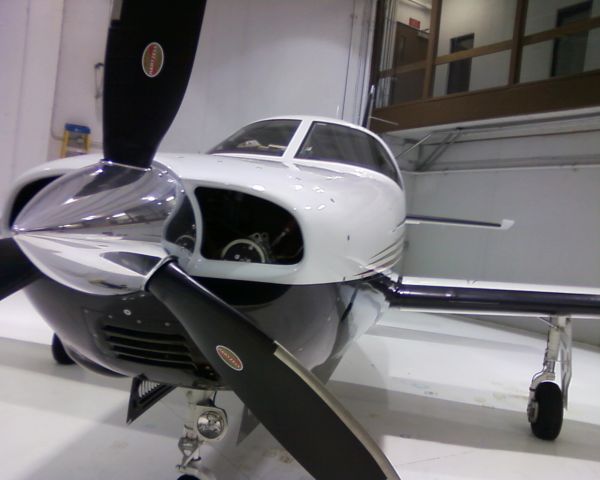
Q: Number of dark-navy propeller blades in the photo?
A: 3